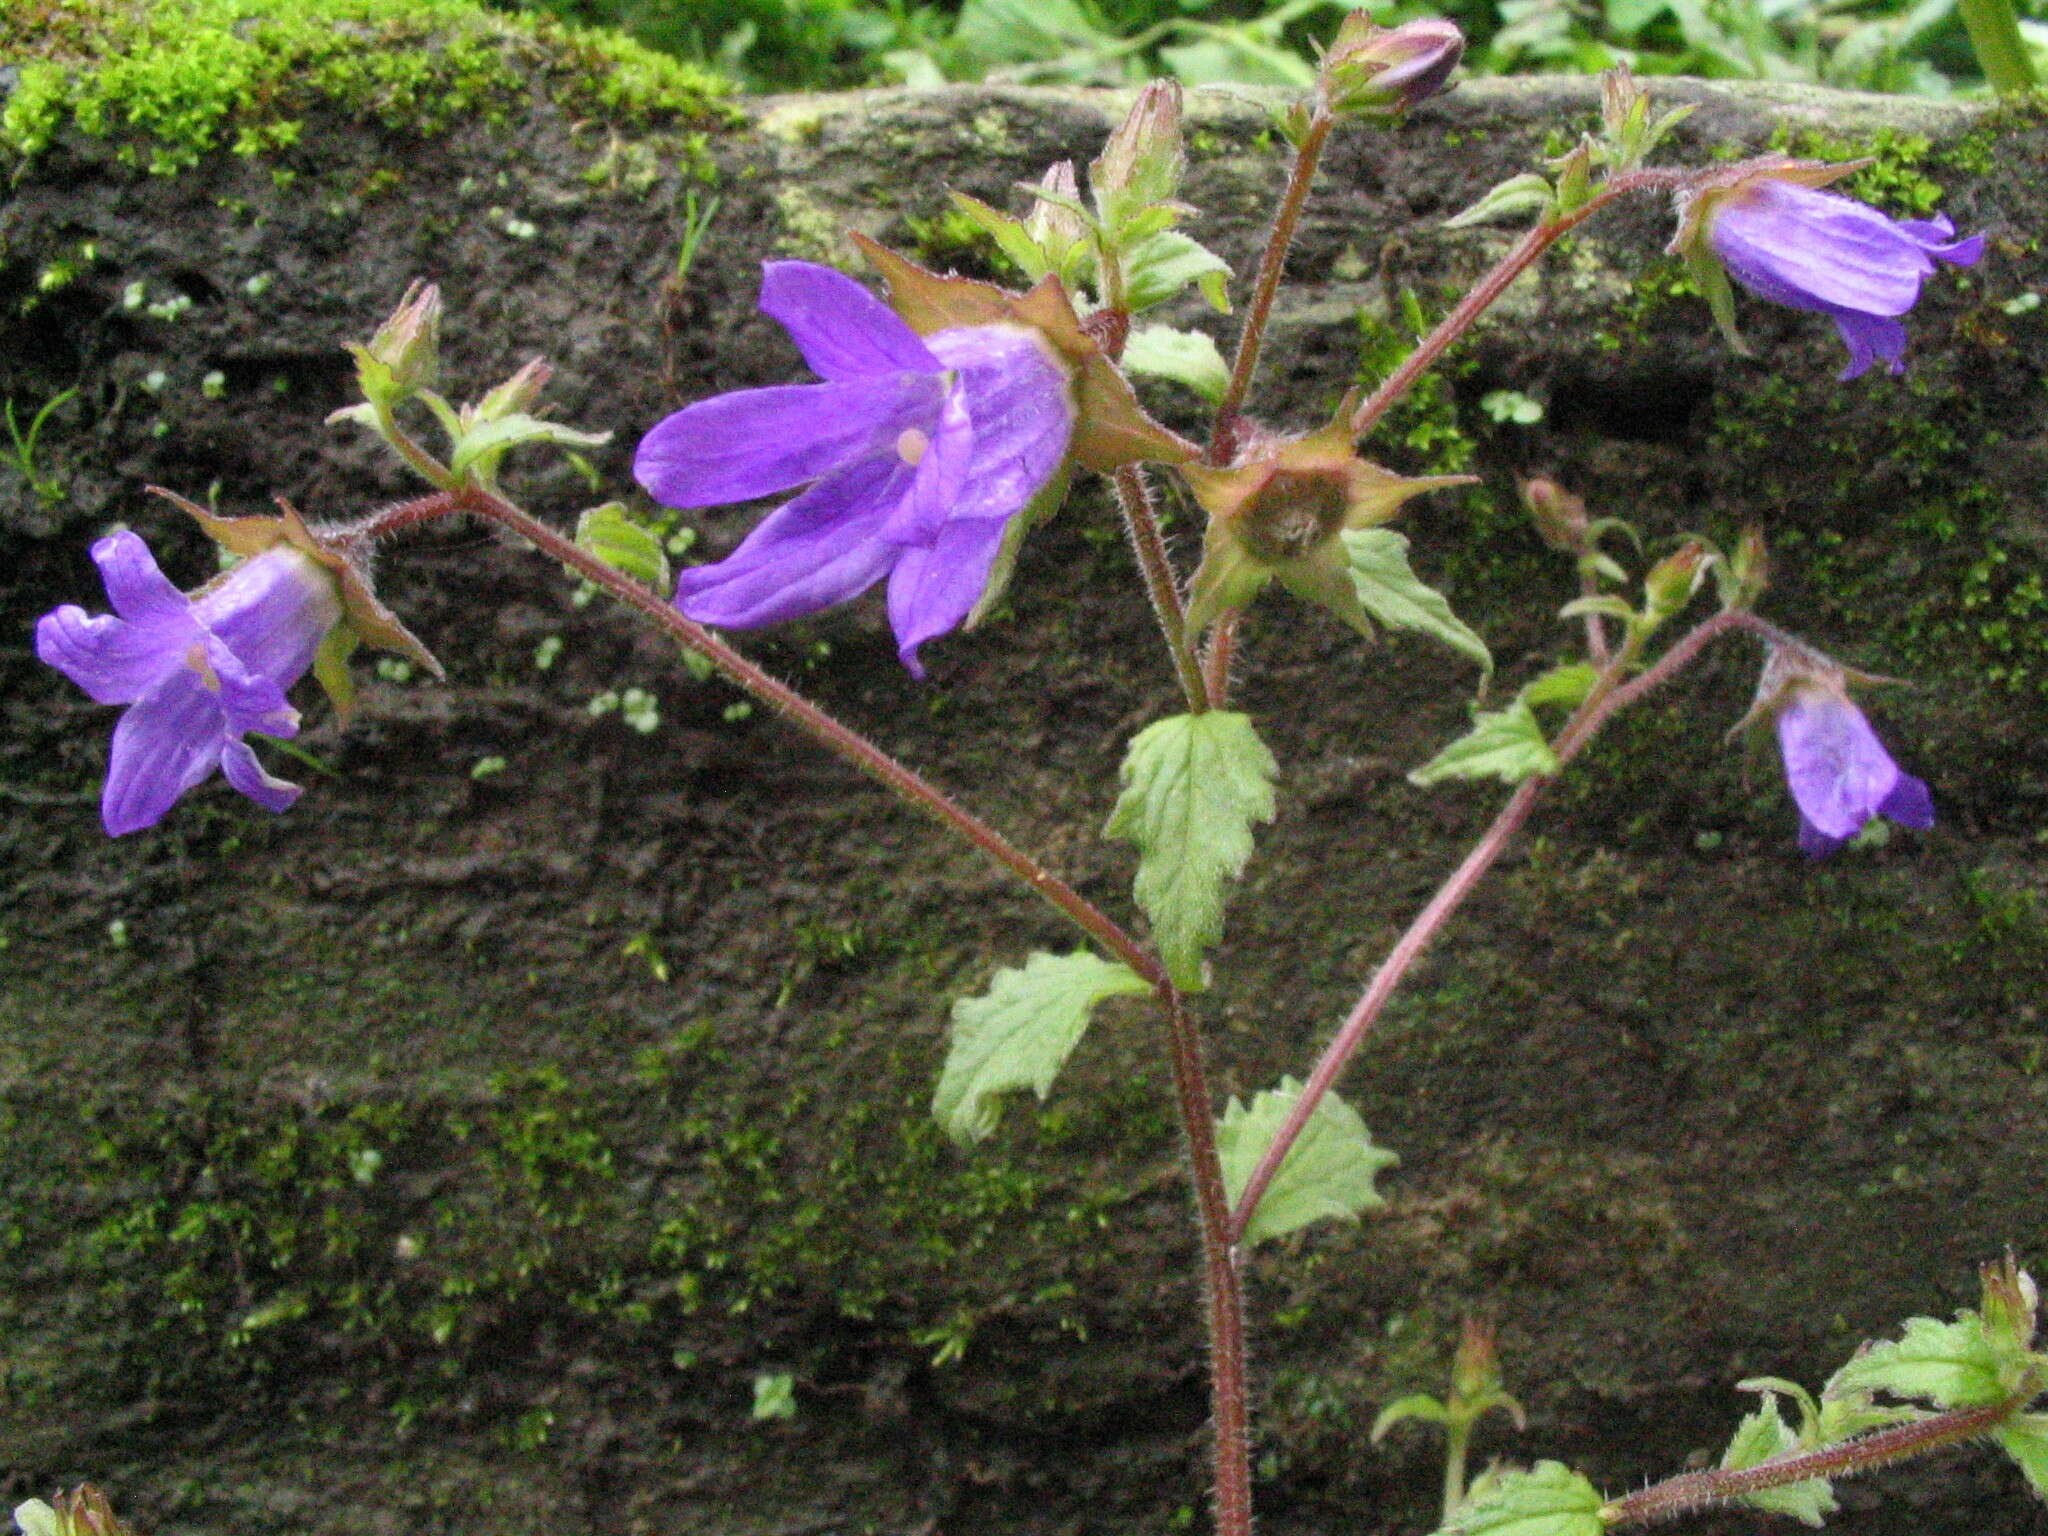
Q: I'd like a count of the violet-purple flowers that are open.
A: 4